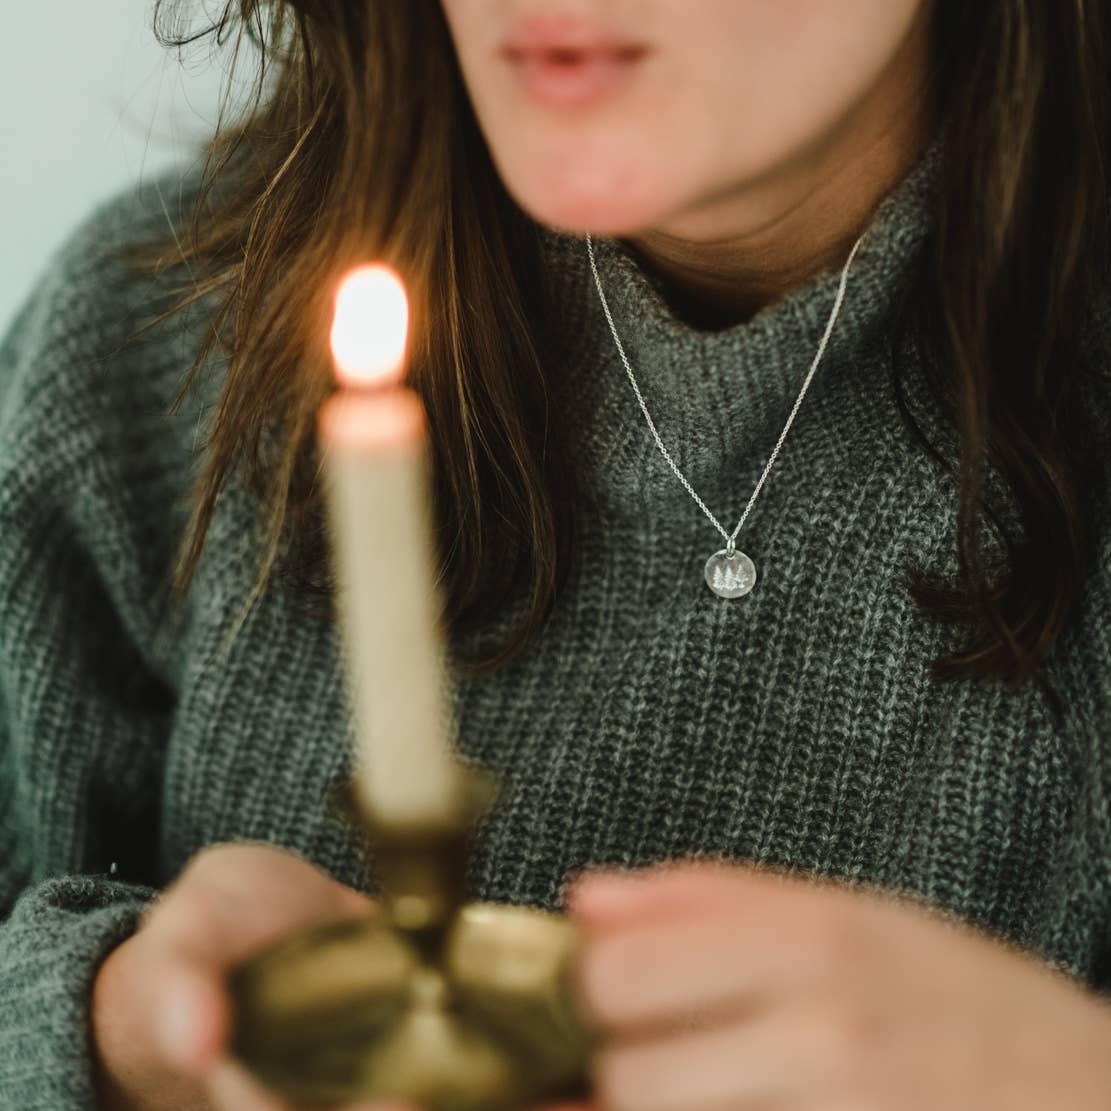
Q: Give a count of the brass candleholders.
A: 1